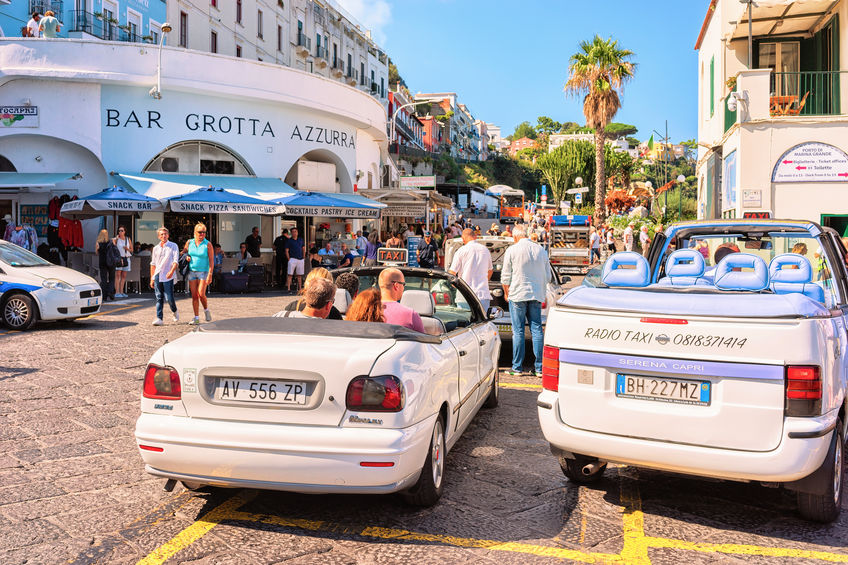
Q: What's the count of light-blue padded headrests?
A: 4